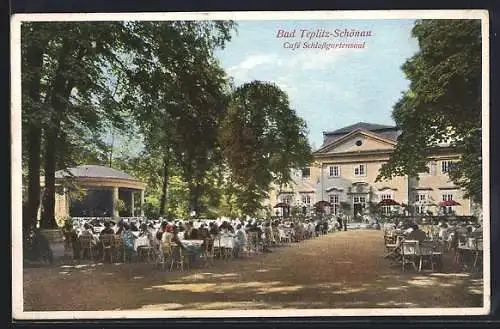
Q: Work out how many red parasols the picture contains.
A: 4